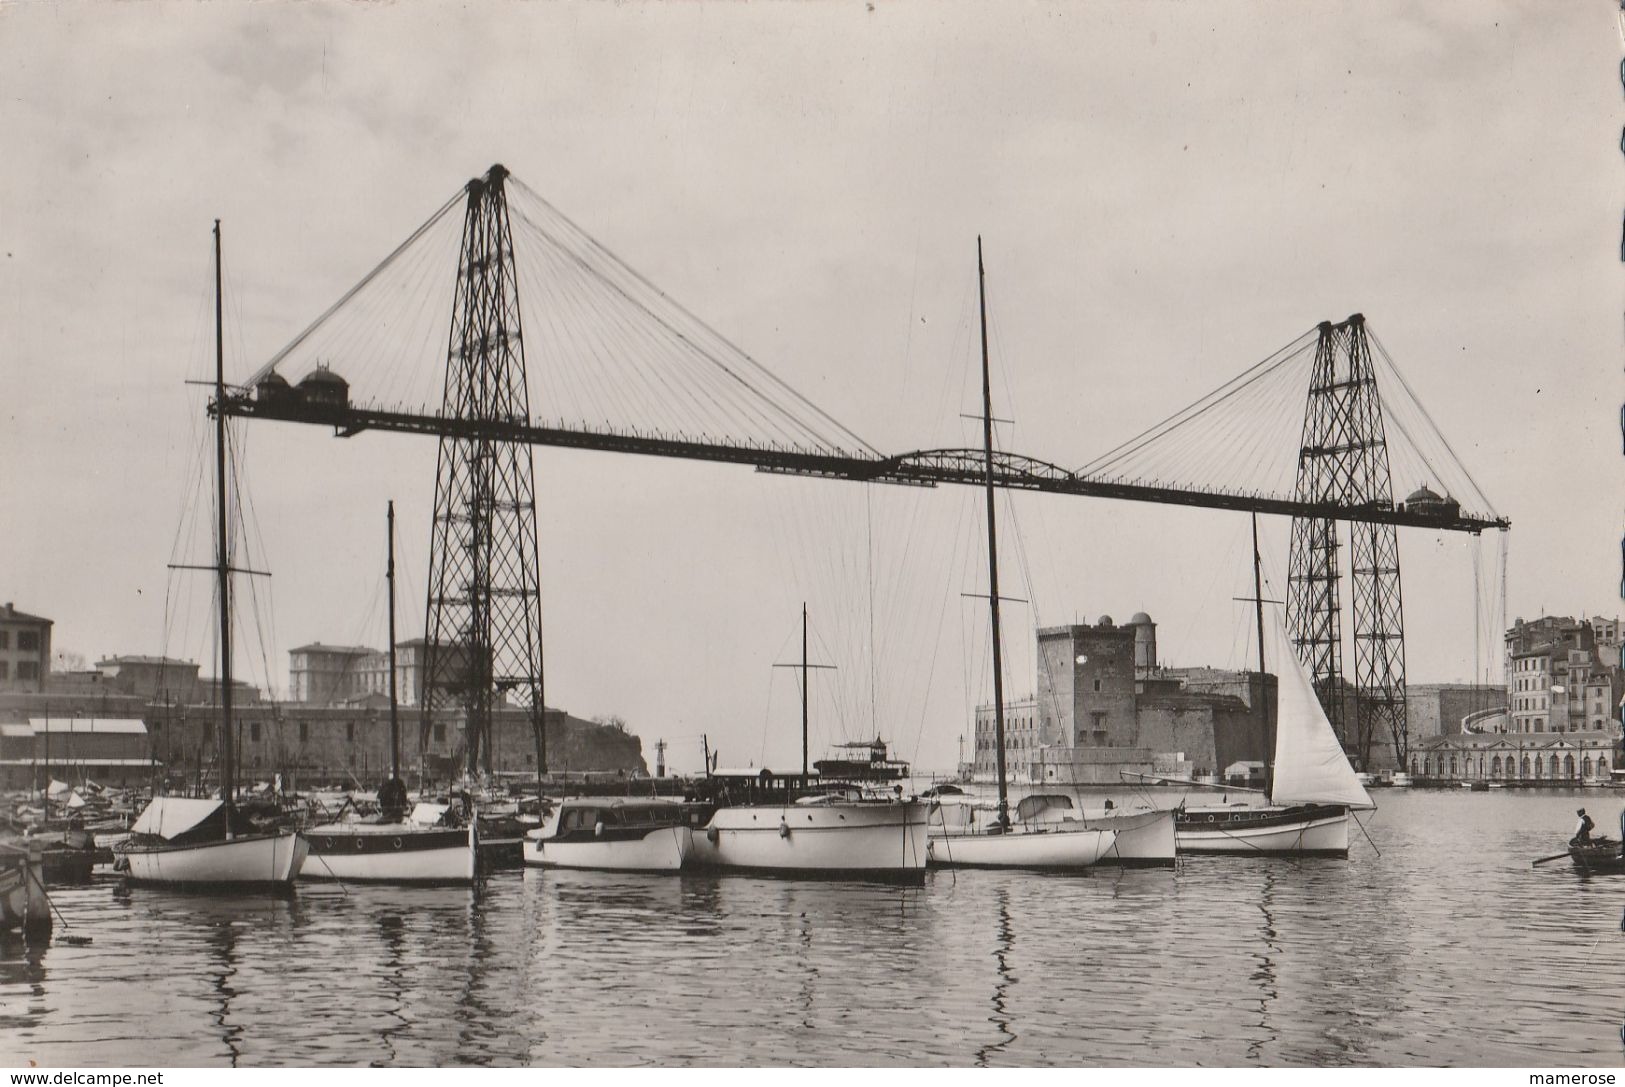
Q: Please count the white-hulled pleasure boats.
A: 7